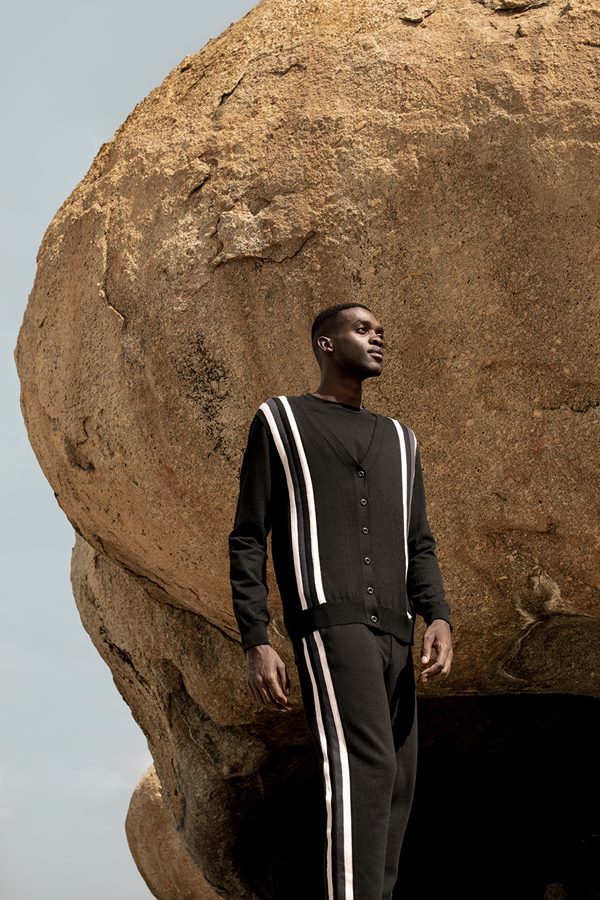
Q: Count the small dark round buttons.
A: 6